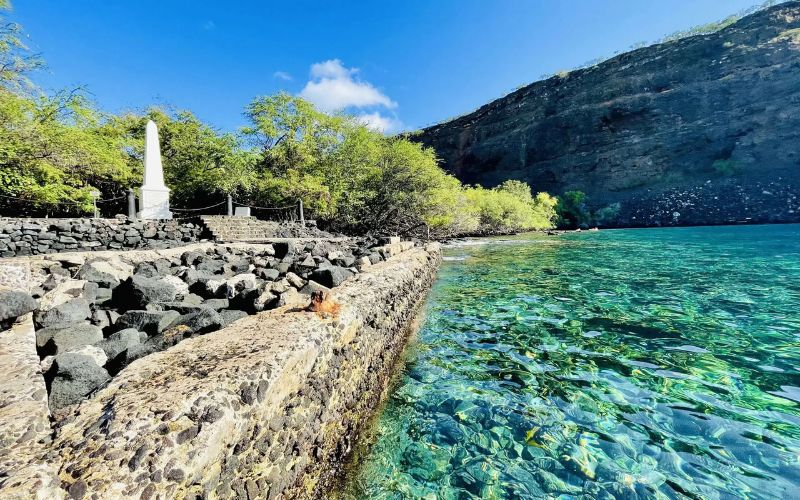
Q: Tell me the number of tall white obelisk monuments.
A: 1